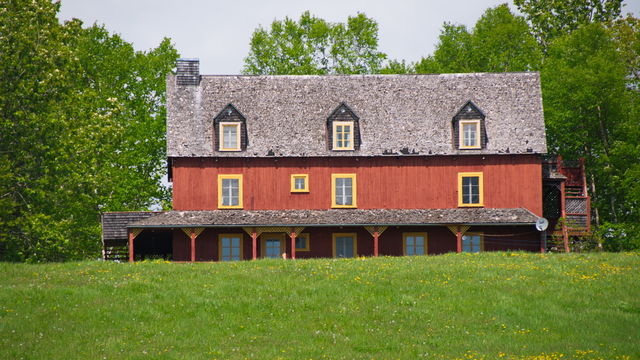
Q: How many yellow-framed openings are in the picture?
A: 13